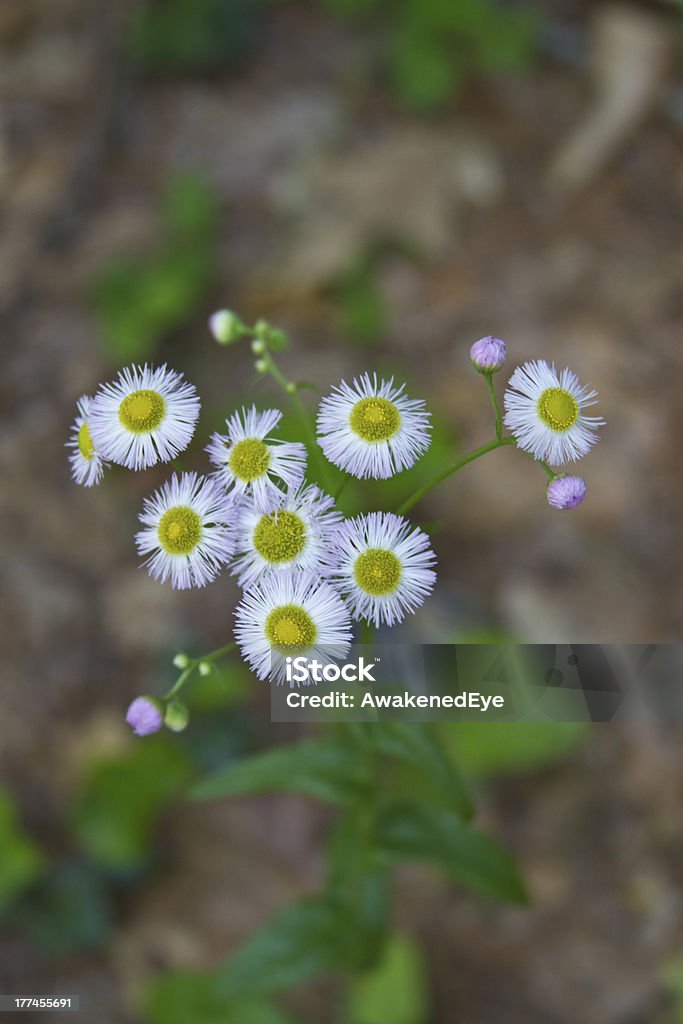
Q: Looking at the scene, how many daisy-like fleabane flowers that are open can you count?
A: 9